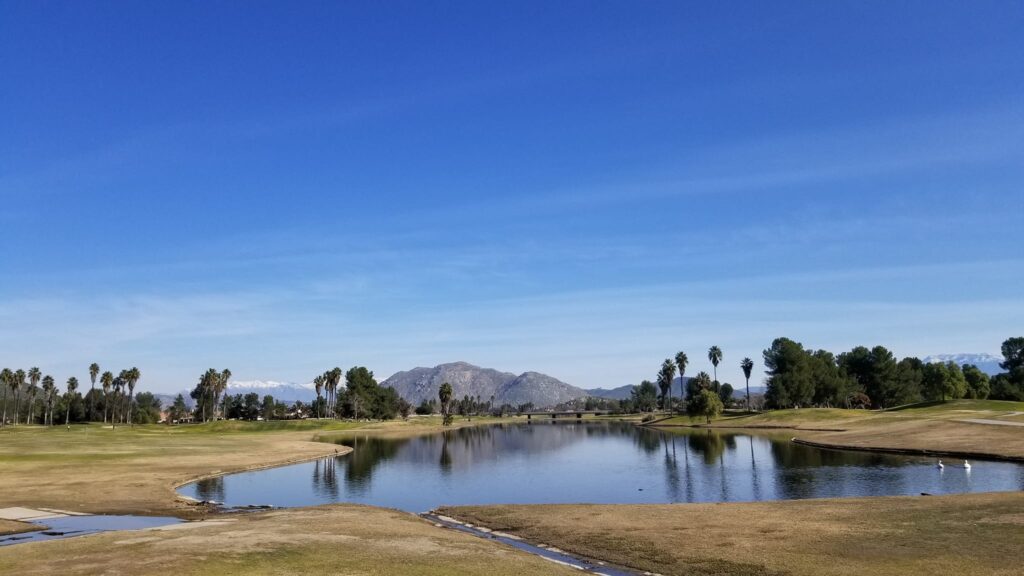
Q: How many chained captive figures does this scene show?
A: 0